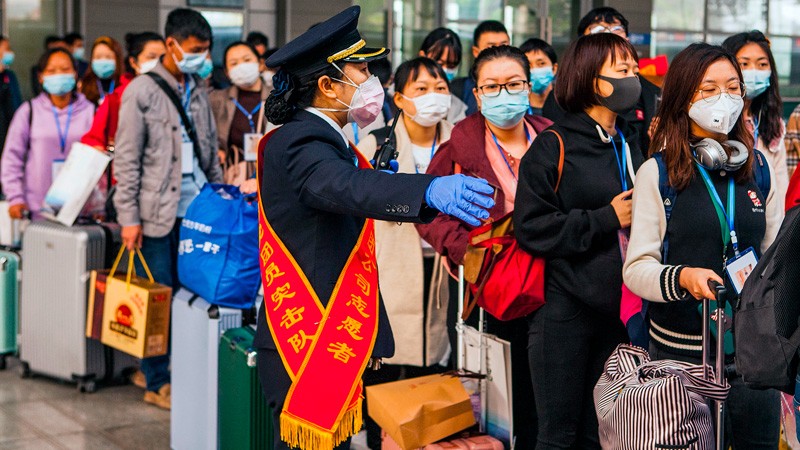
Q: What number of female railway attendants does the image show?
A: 1